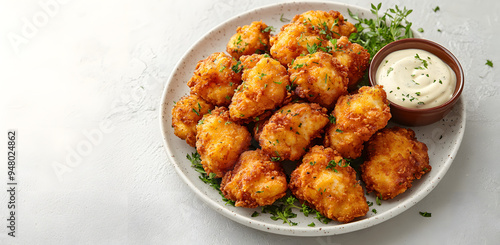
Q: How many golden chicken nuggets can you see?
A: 14